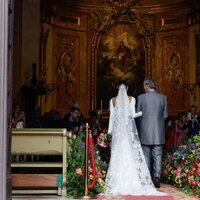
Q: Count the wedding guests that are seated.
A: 0